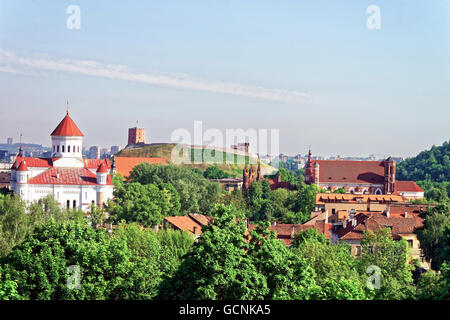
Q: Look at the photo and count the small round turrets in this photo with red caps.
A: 2